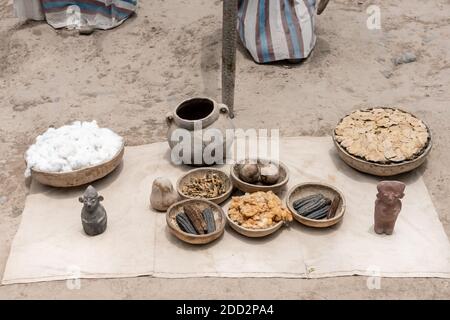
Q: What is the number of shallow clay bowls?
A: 7